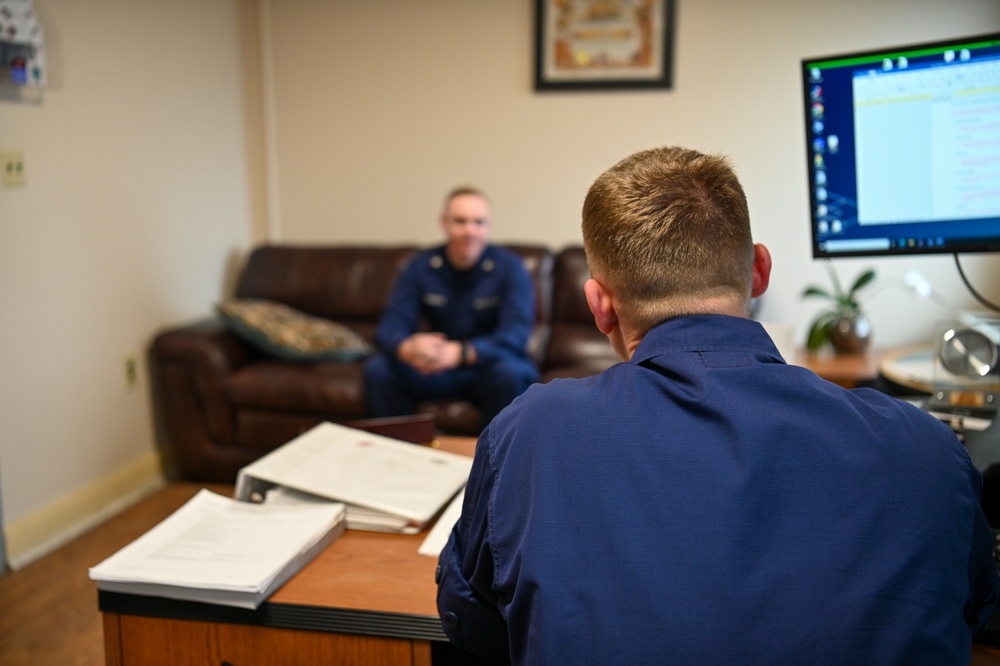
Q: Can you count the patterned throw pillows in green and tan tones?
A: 1